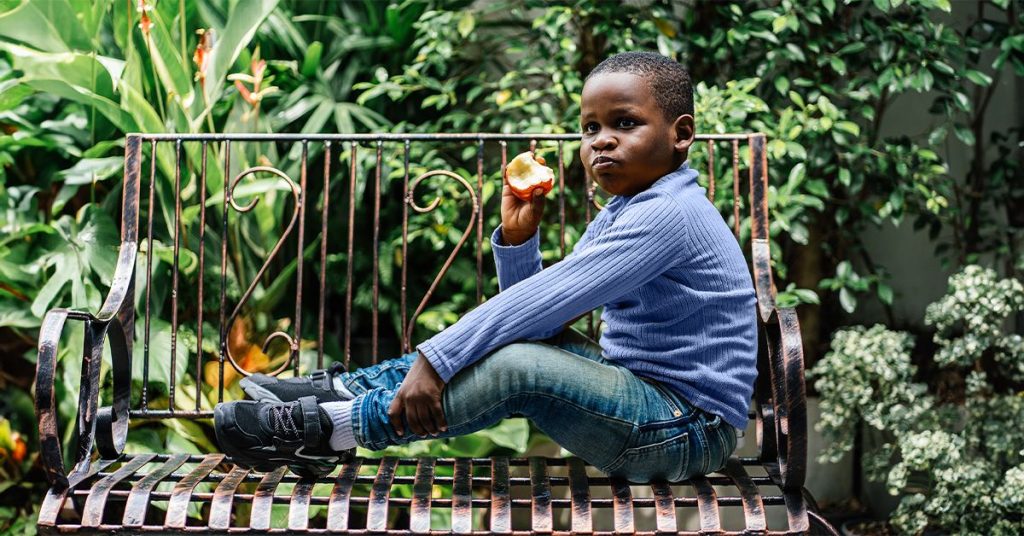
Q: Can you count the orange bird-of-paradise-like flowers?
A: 3